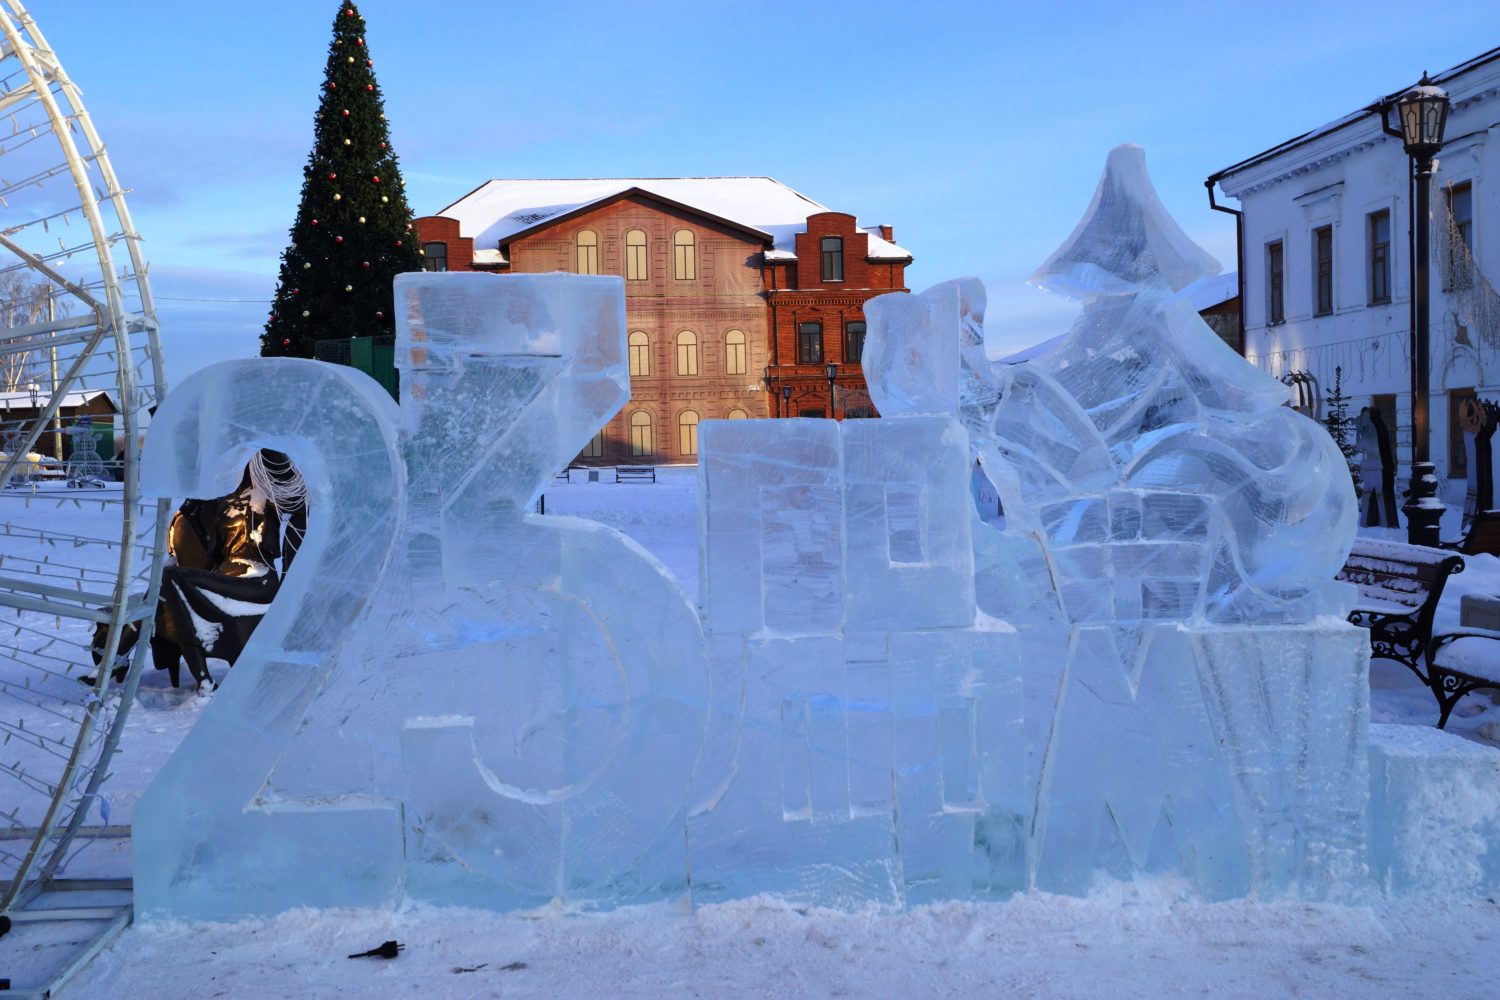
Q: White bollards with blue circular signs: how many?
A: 0